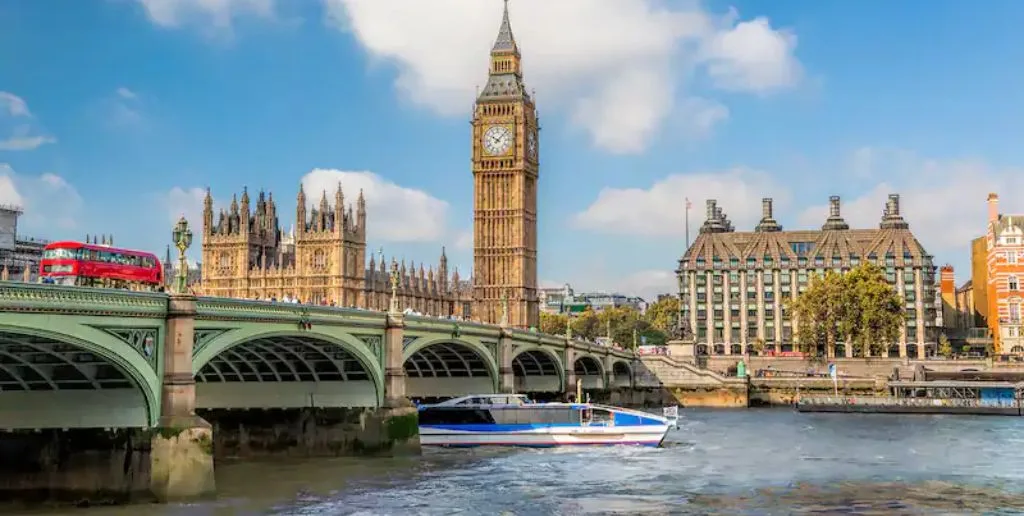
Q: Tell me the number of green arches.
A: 6